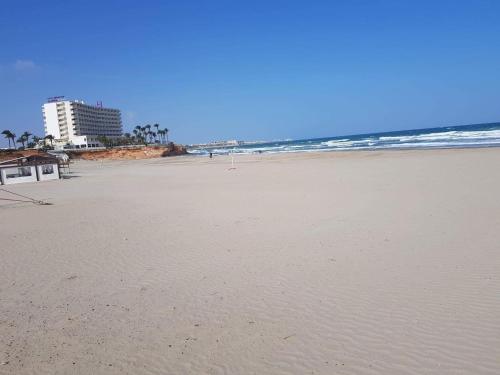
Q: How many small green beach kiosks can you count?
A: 0